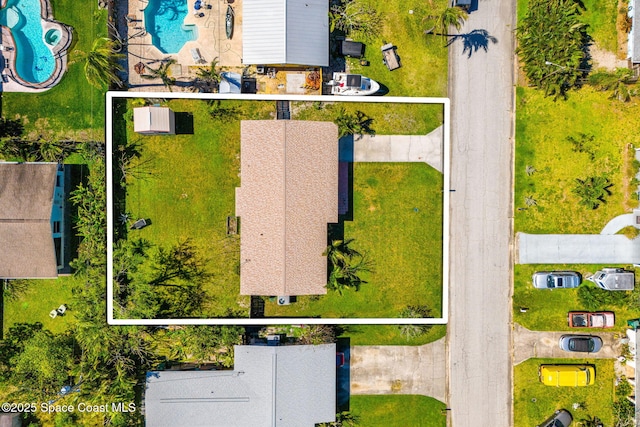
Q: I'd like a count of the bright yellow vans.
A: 1